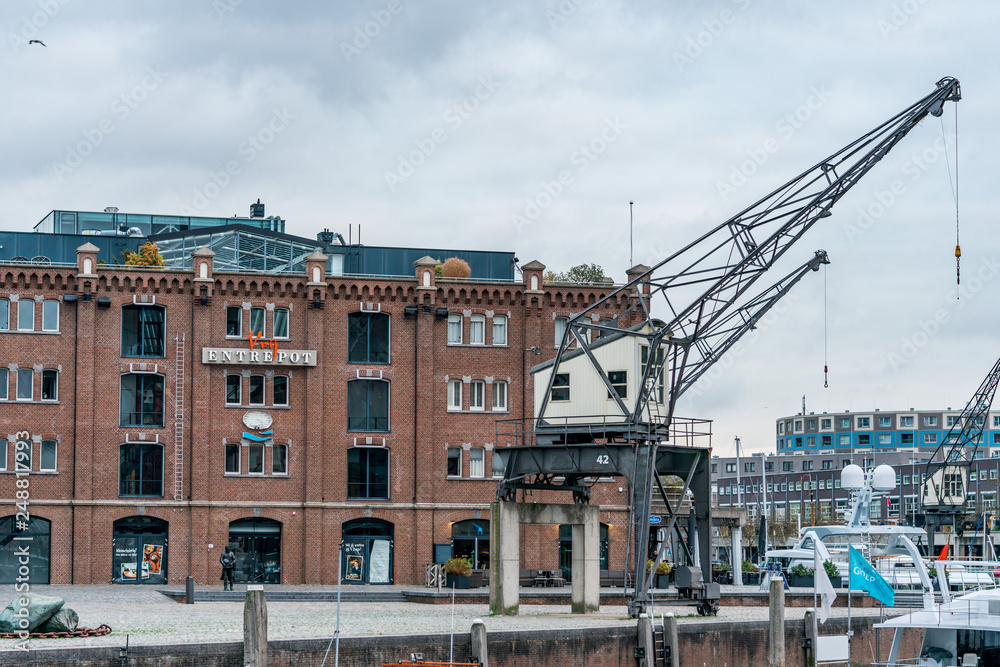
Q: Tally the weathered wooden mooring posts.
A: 6